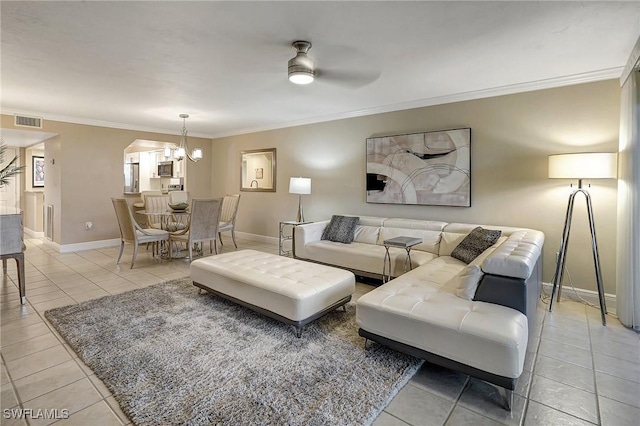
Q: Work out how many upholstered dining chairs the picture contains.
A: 4